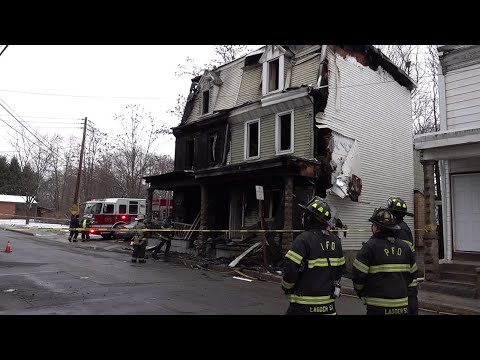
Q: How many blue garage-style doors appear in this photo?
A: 0